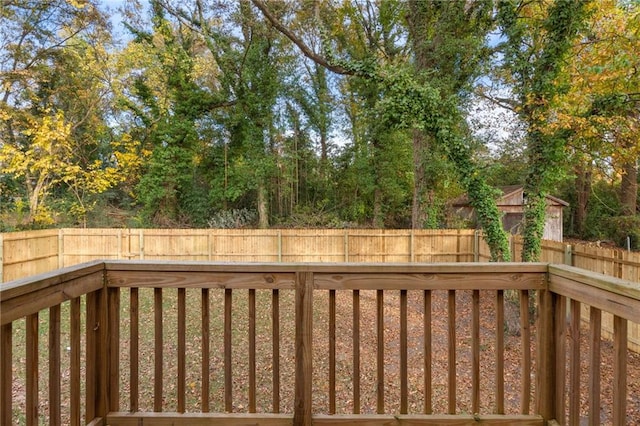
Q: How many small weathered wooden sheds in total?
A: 1